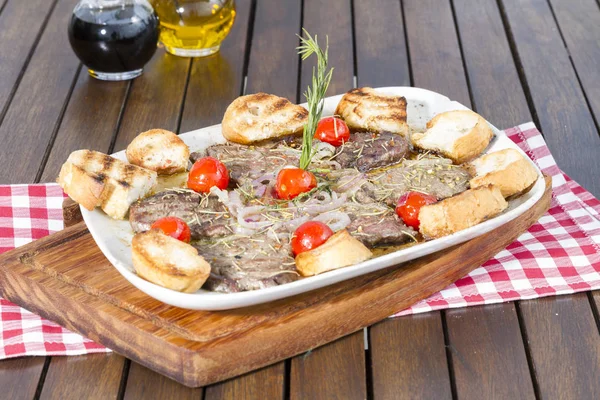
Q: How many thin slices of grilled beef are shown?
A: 6